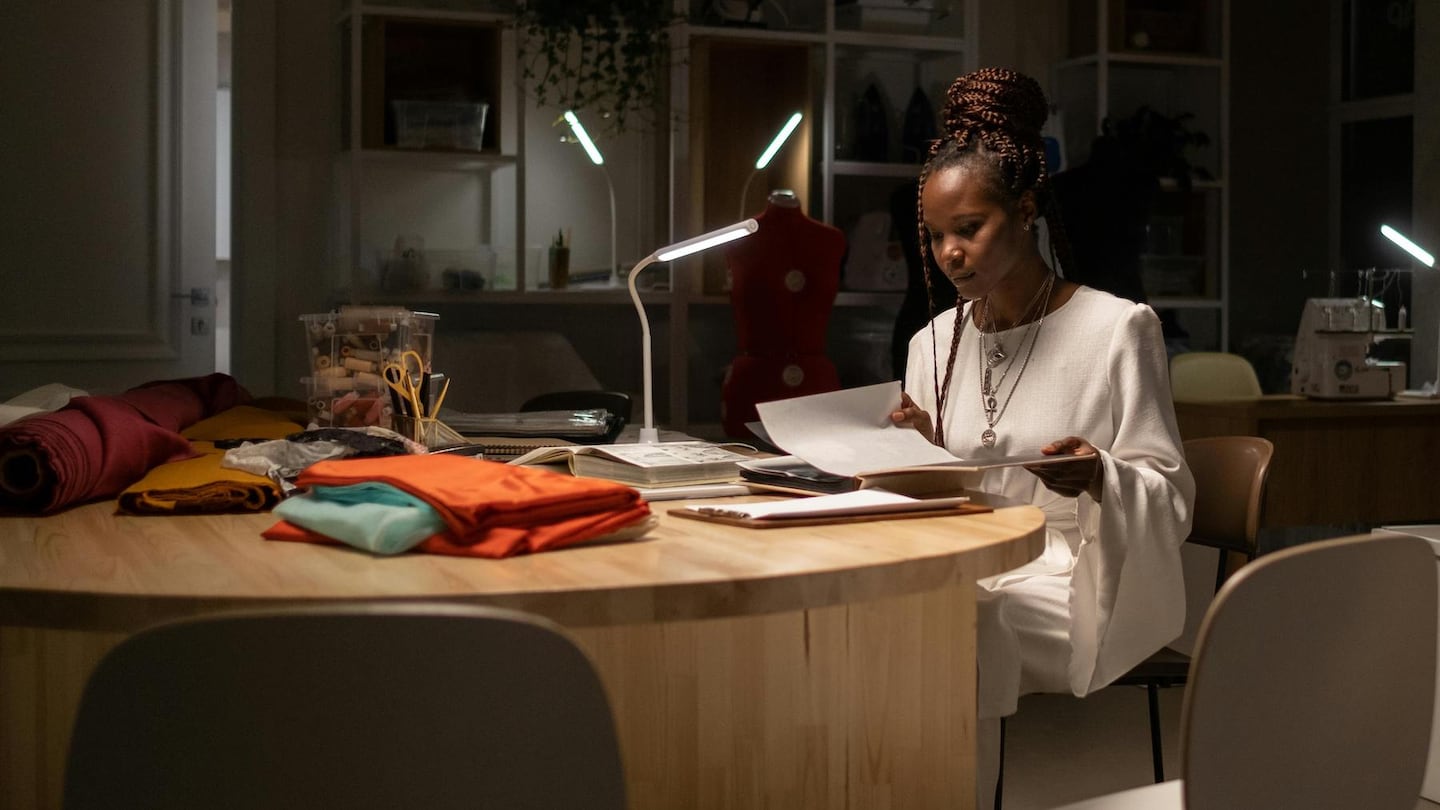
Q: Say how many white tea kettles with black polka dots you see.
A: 0